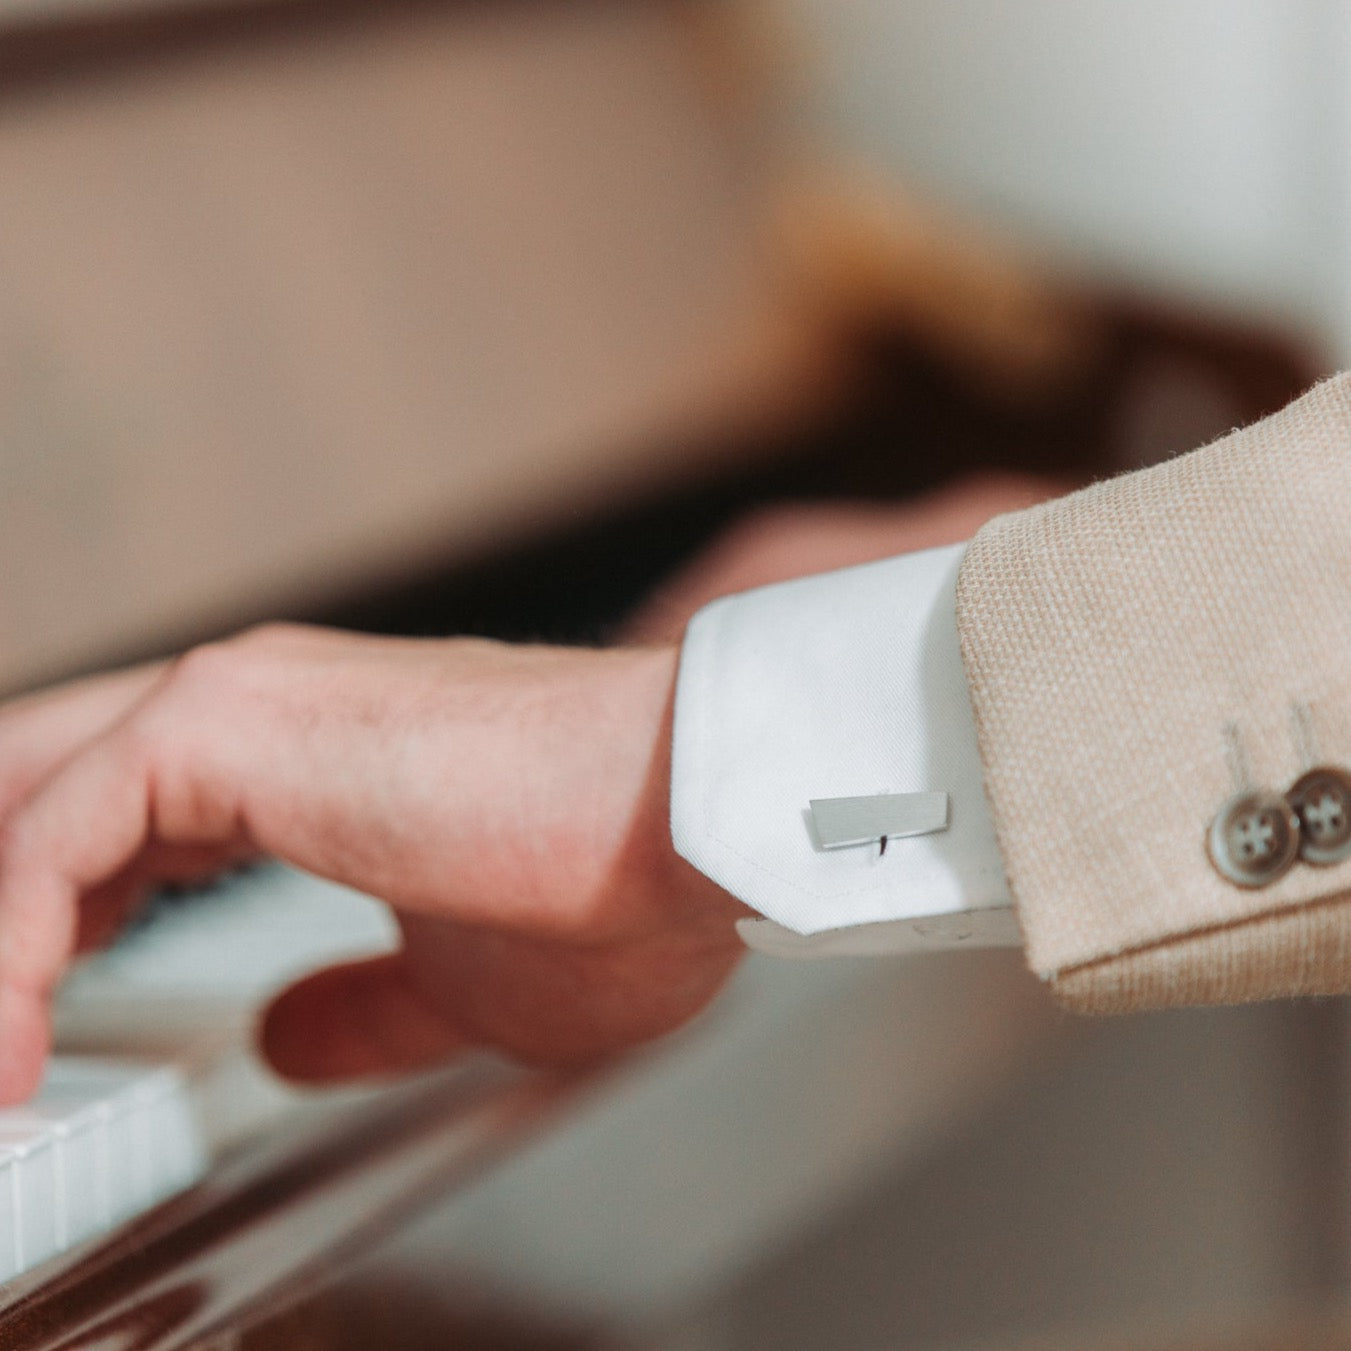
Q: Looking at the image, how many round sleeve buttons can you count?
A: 2